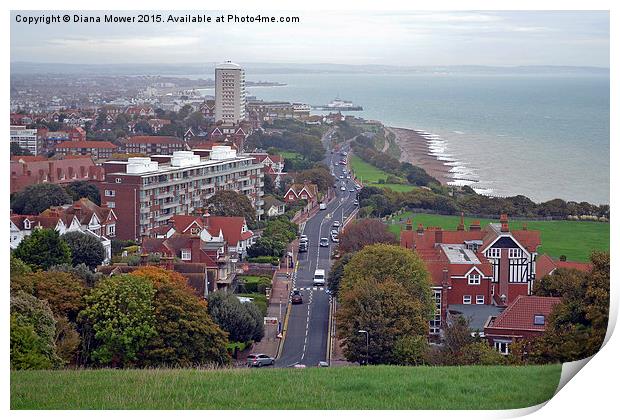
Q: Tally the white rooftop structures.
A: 3